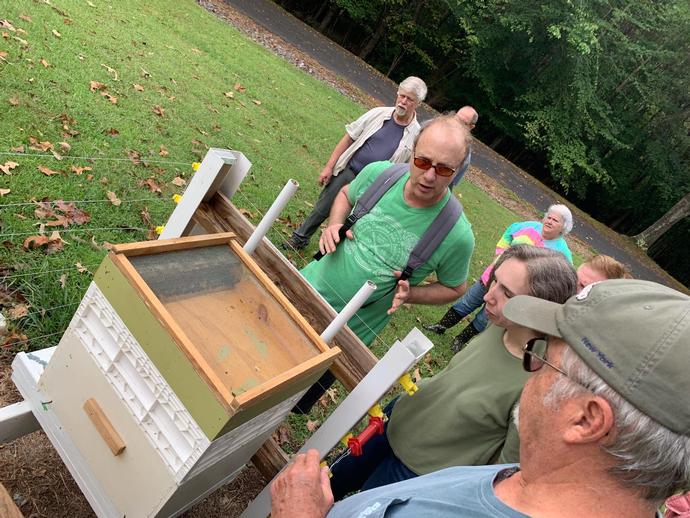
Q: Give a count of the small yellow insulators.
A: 7